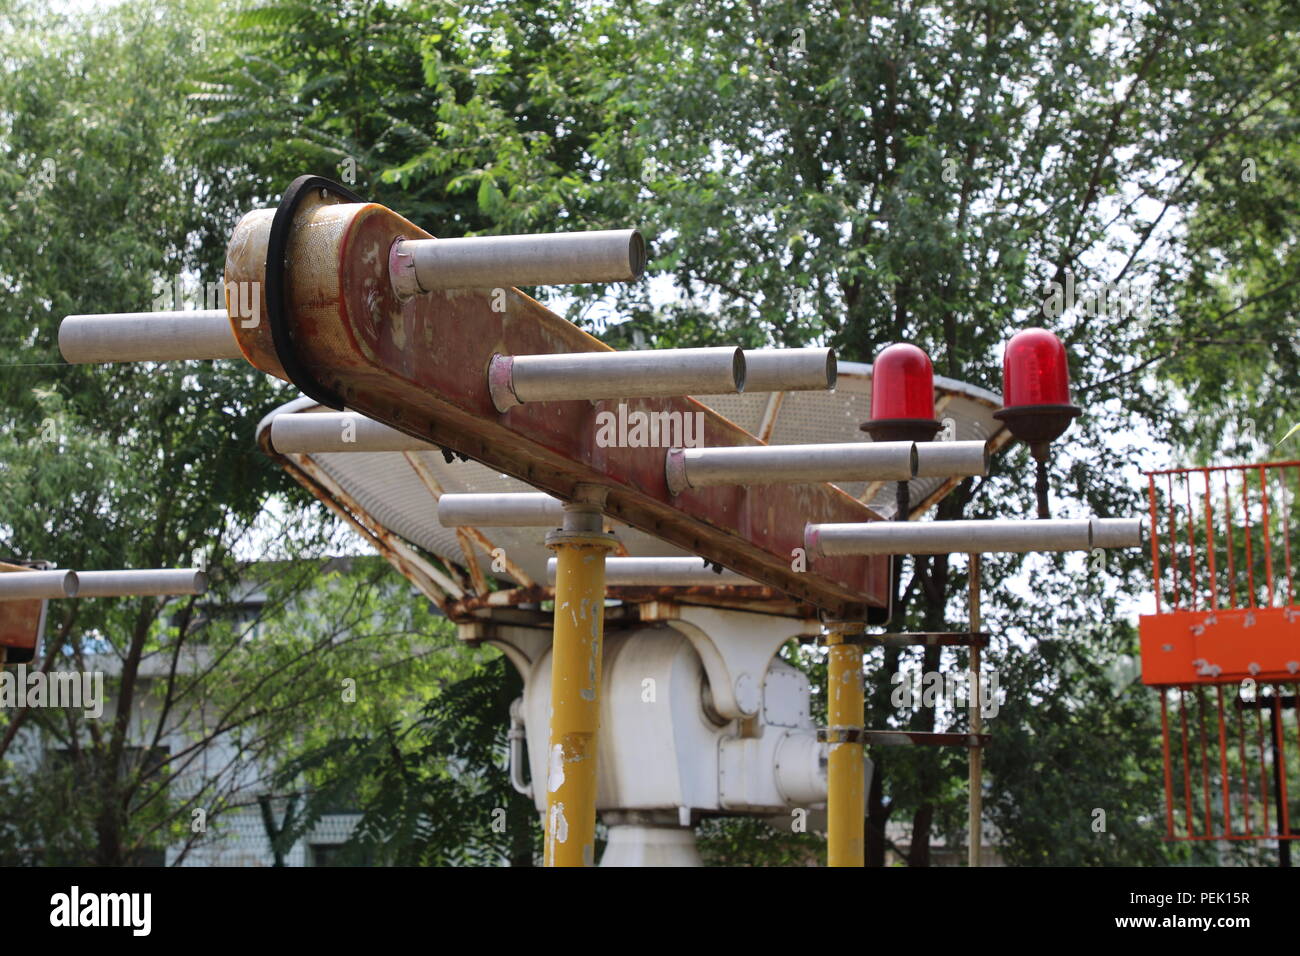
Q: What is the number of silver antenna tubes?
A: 13